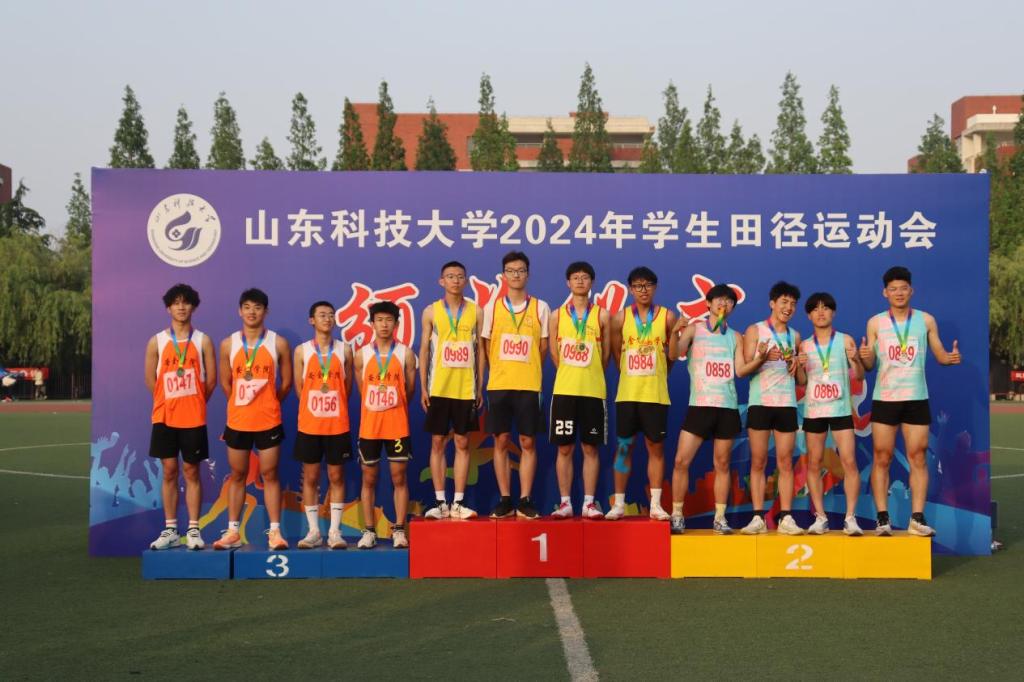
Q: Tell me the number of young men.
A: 12